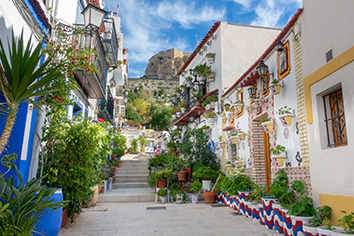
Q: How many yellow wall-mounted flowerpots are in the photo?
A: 14